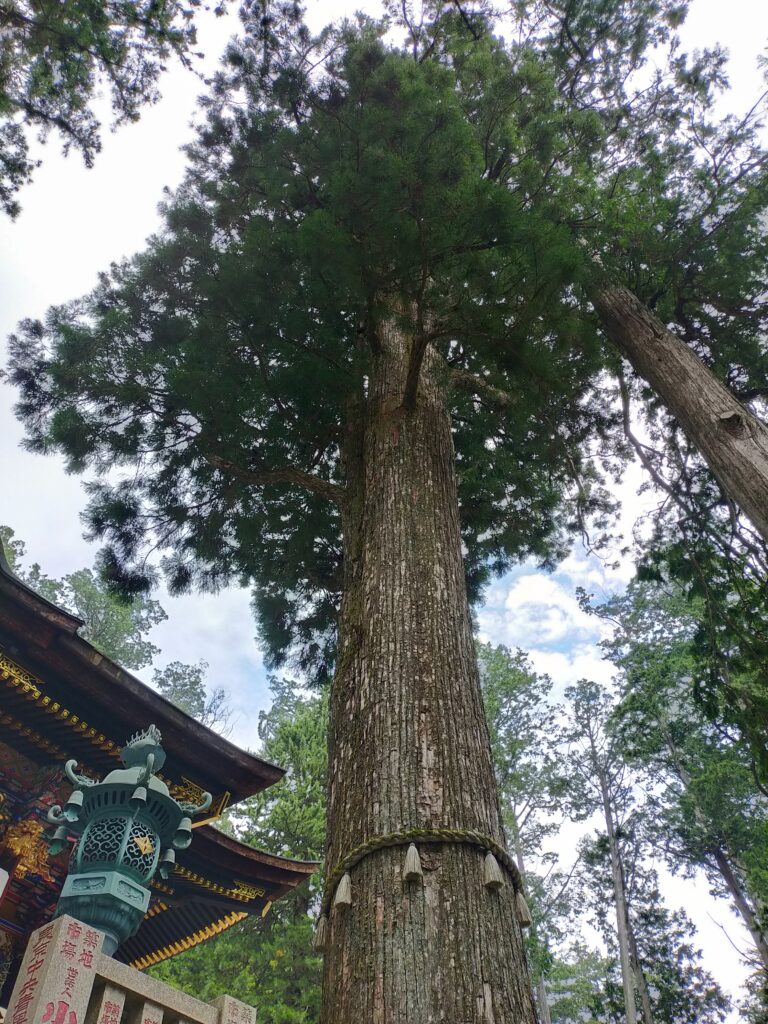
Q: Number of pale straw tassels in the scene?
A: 5